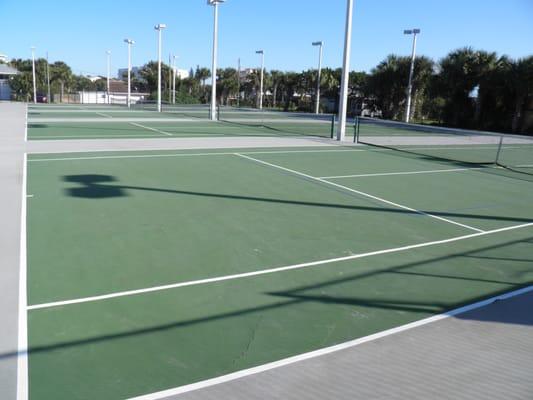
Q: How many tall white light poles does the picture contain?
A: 10